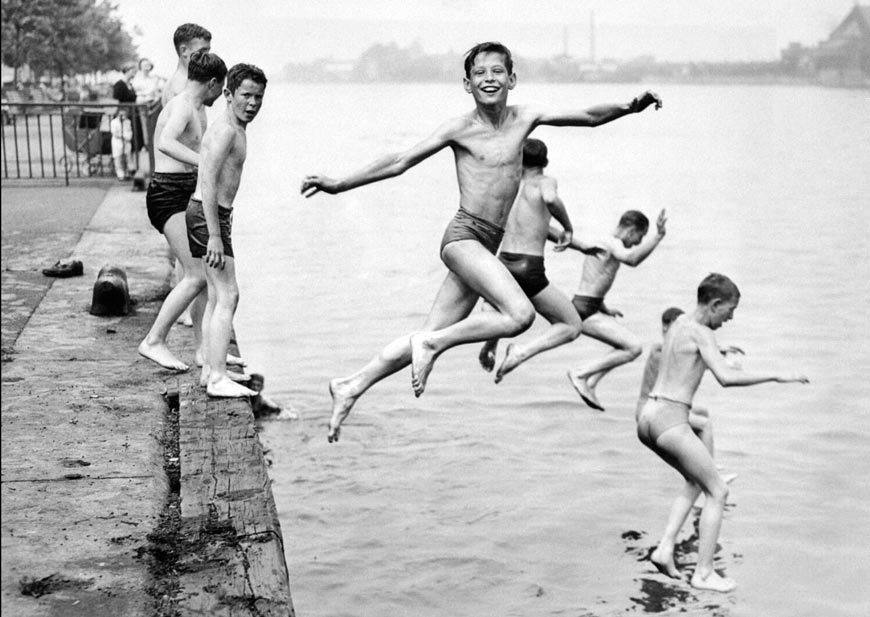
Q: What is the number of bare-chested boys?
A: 8